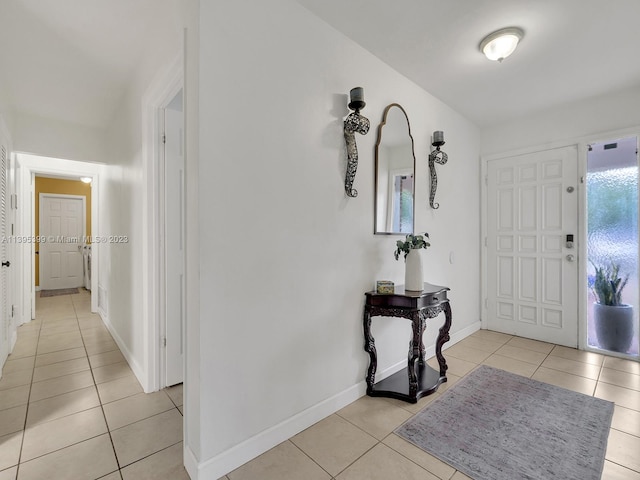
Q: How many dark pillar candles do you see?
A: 2